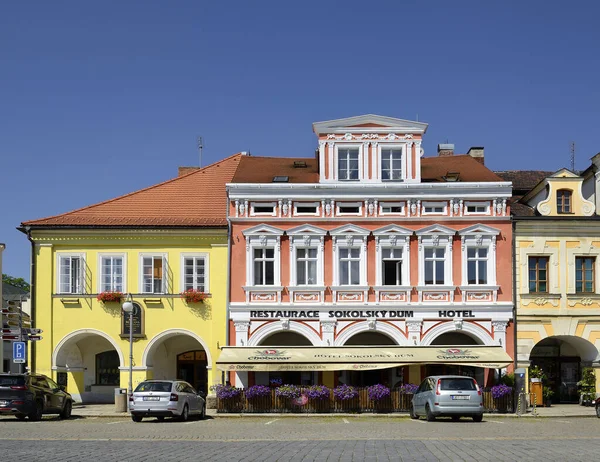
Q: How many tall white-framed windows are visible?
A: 12